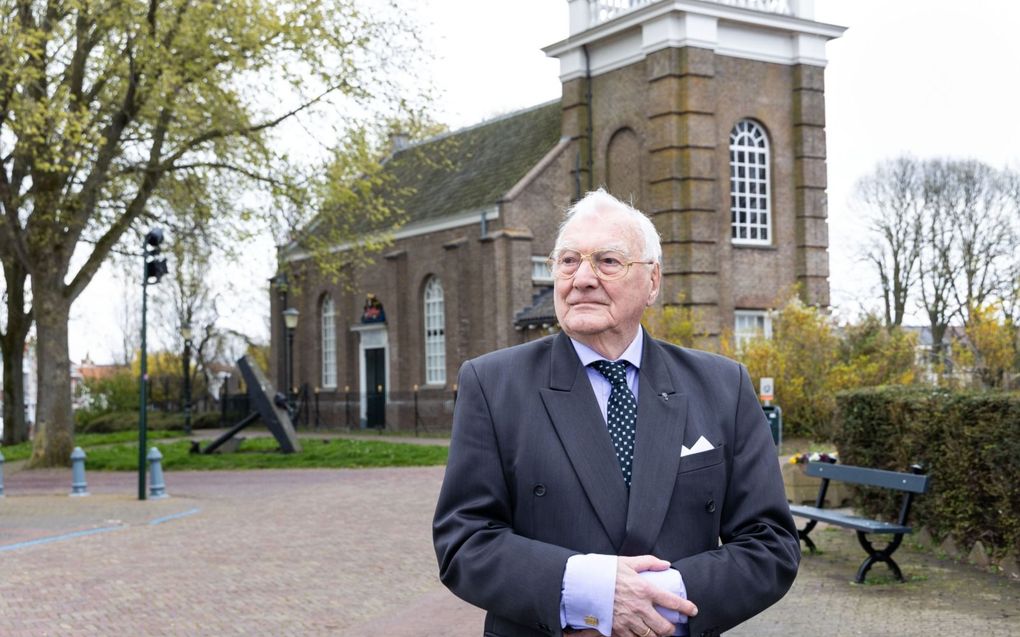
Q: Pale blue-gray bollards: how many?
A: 3